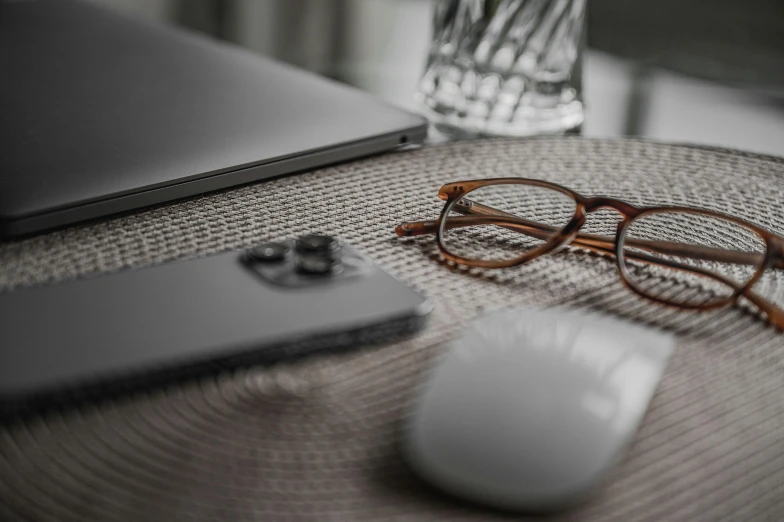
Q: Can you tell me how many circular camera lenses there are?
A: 3